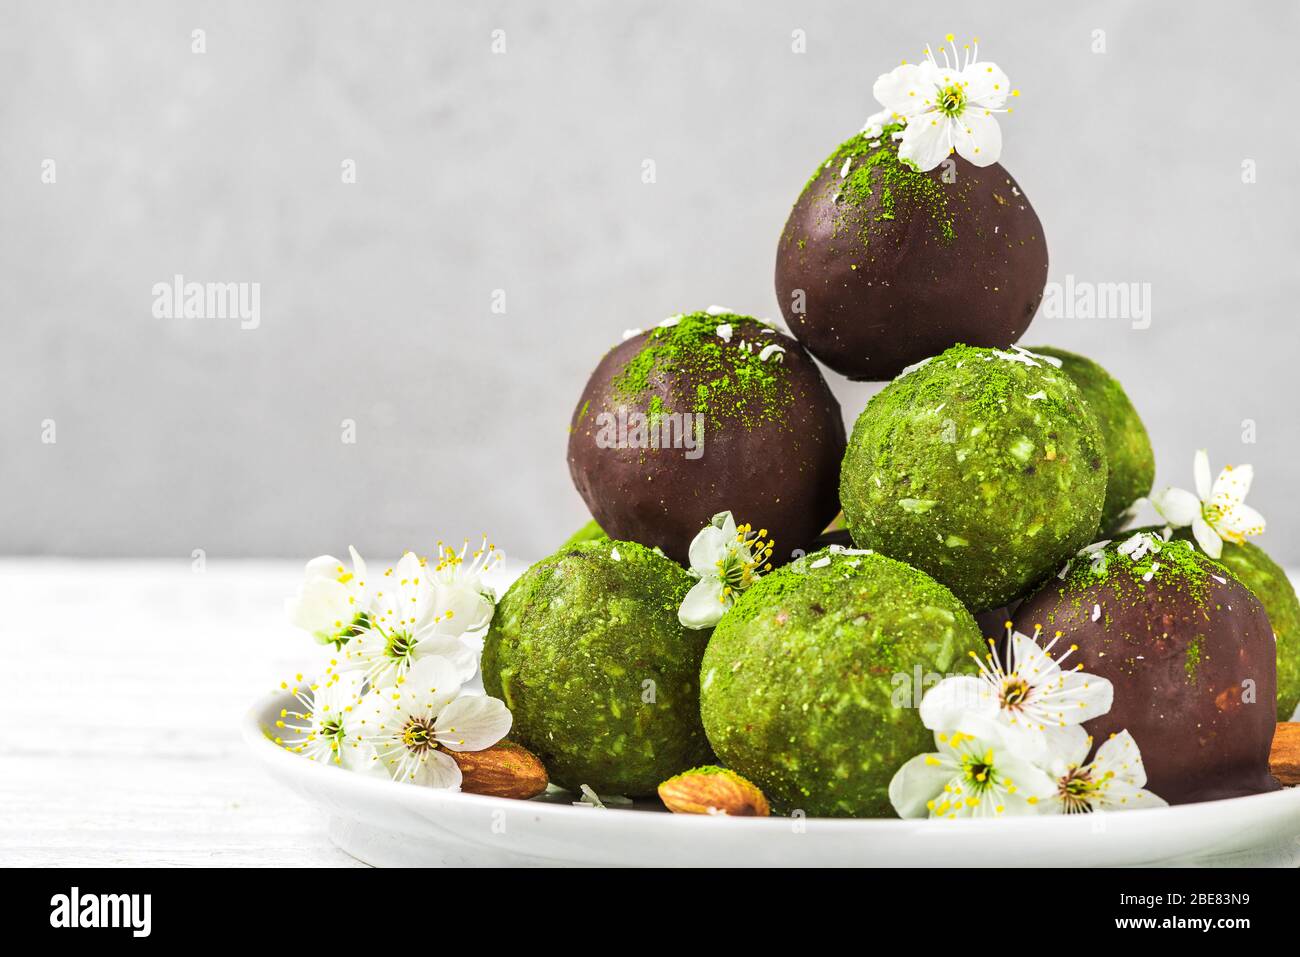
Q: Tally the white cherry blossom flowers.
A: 11